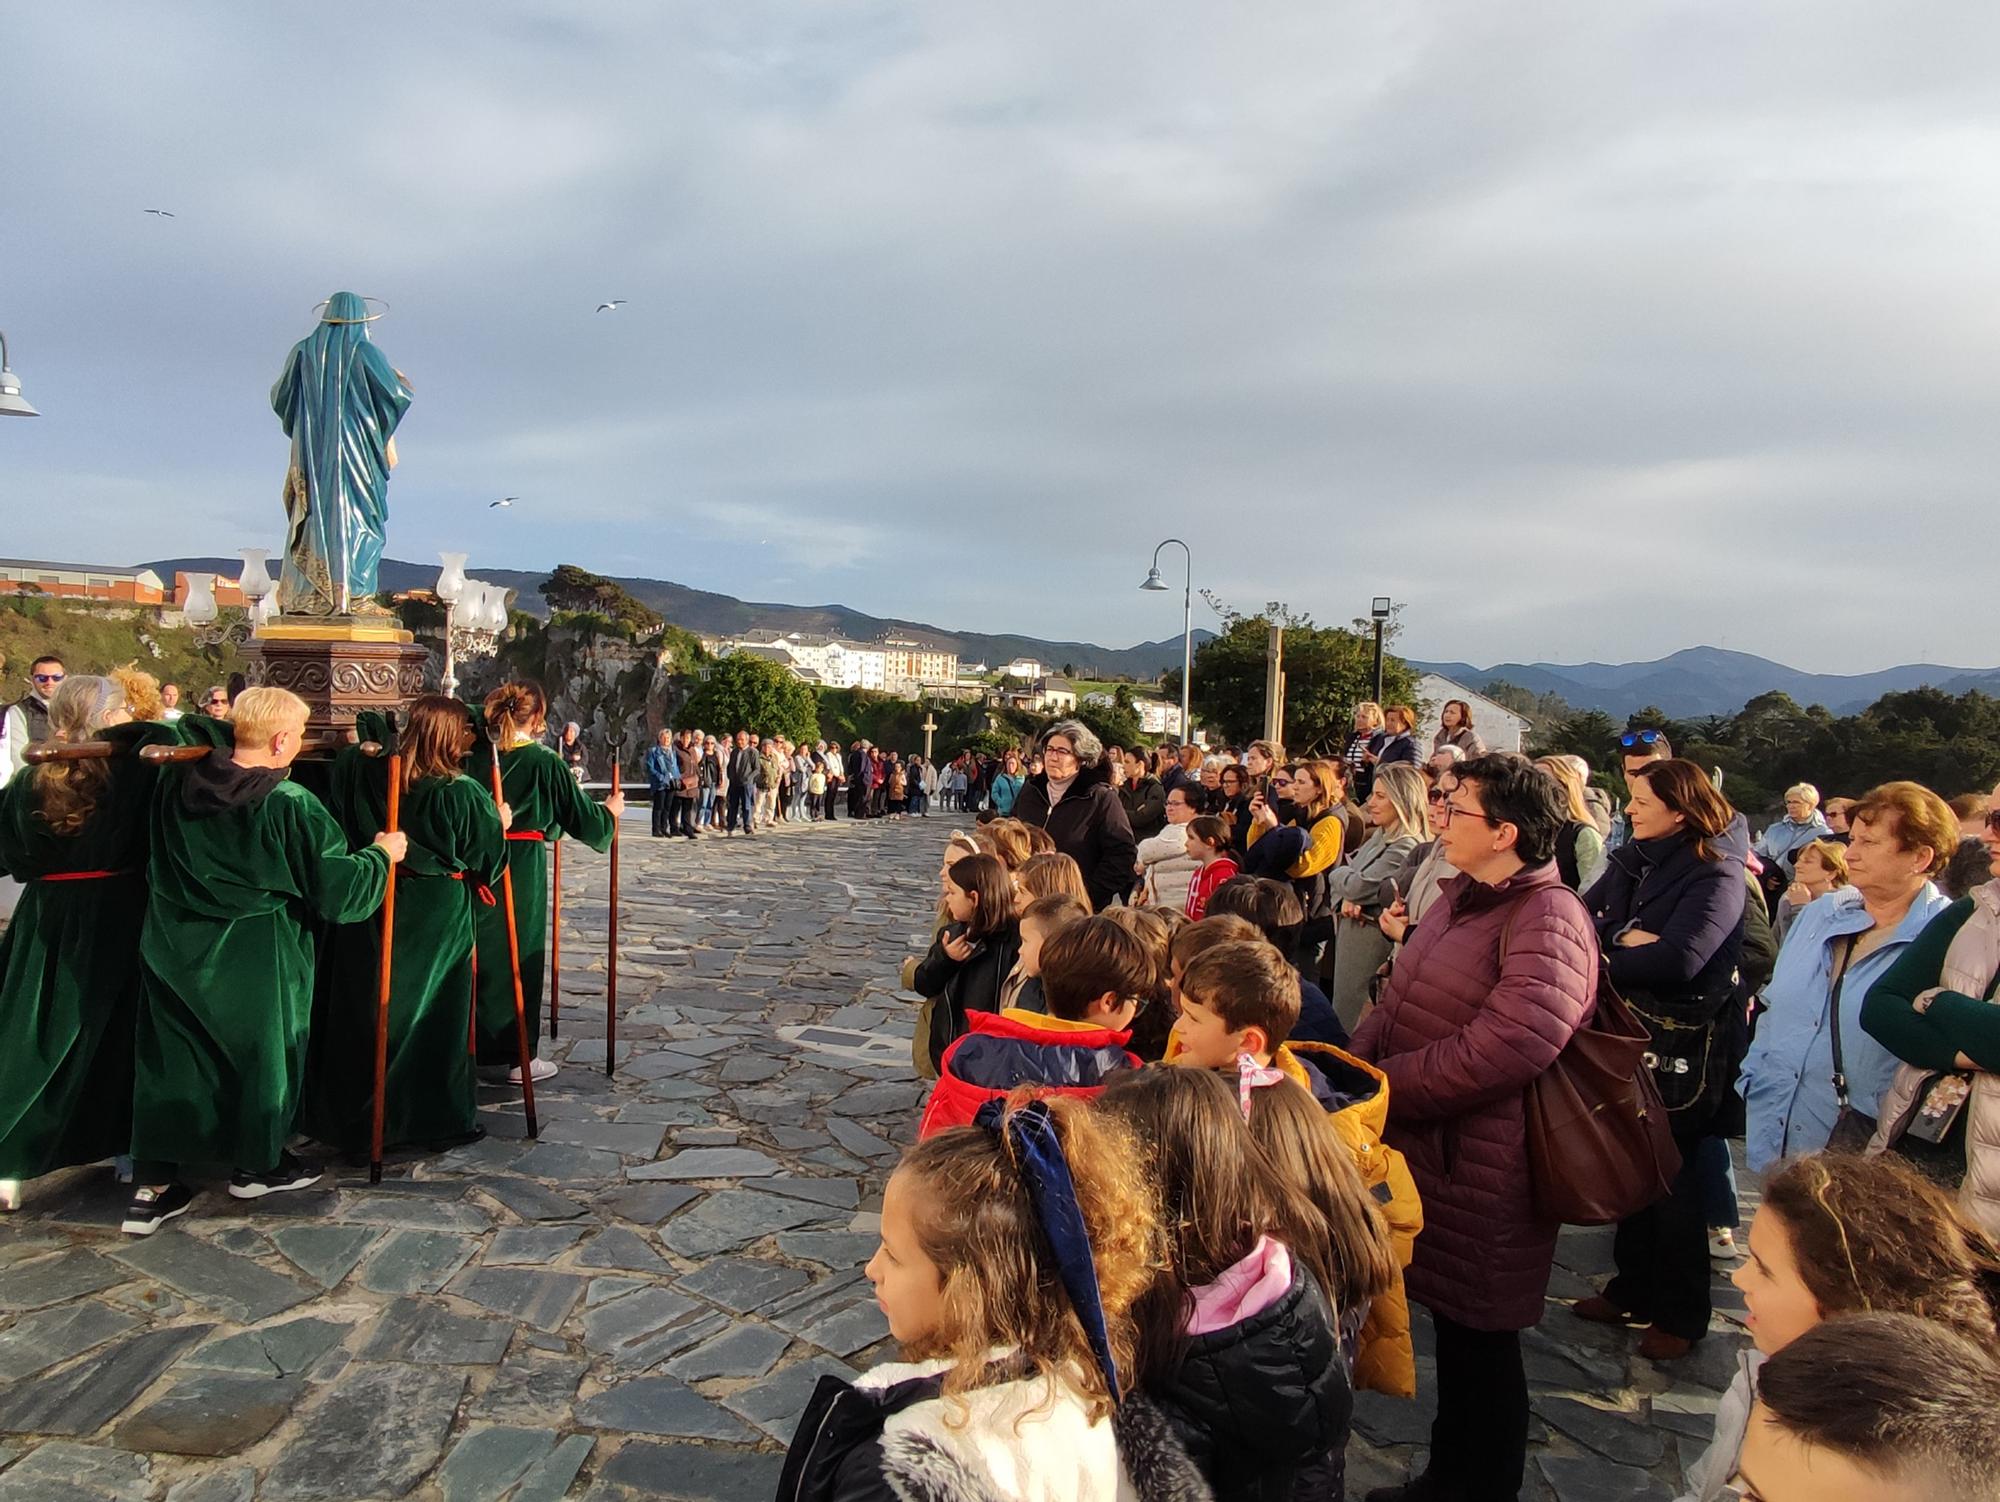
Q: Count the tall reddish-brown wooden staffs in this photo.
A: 4